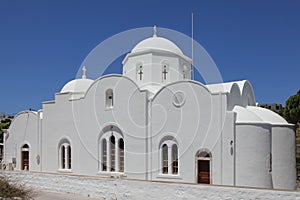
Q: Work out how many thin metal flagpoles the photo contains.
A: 1